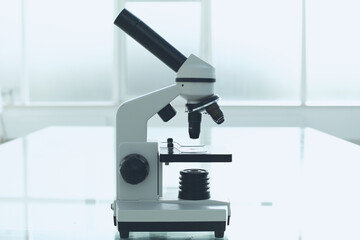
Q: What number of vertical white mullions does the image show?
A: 4